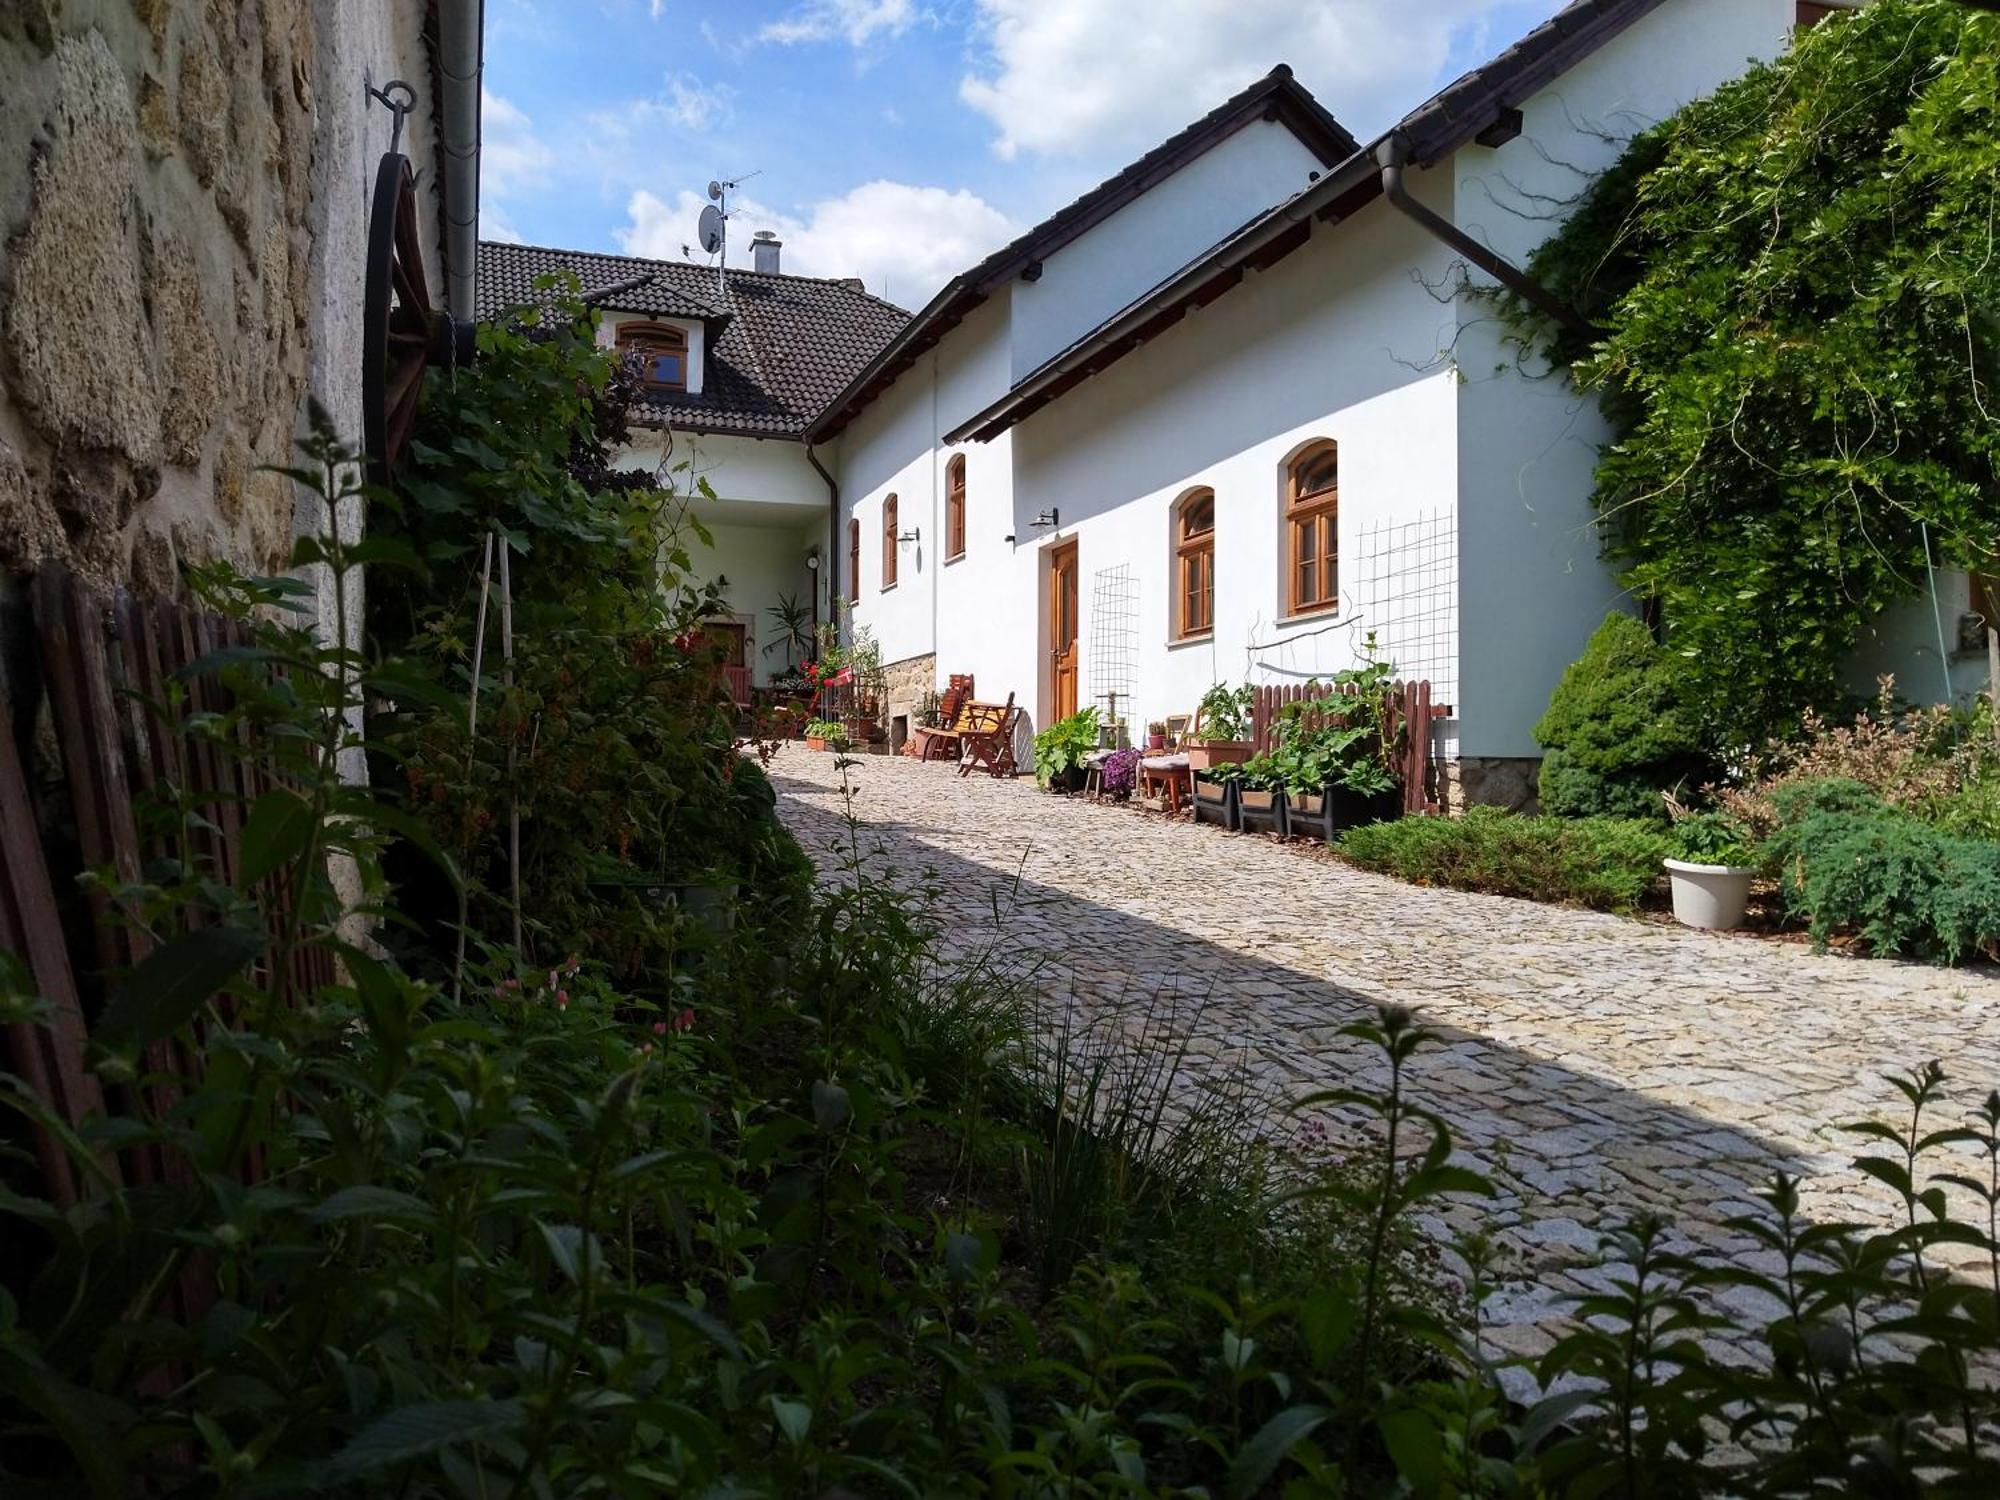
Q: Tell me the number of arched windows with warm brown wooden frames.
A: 6